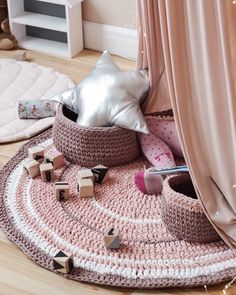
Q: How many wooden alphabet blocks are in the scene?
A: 10